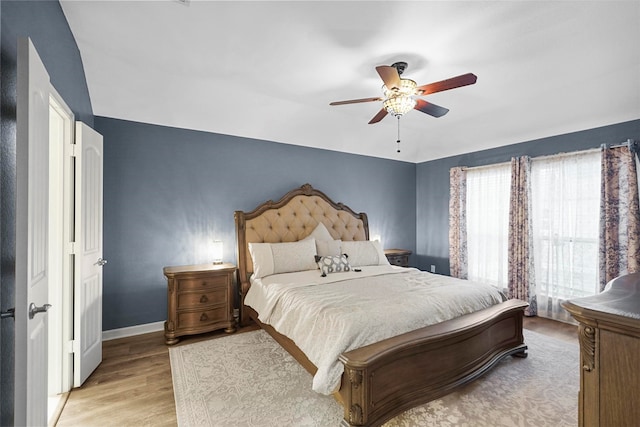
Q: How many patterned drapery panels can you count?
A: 3